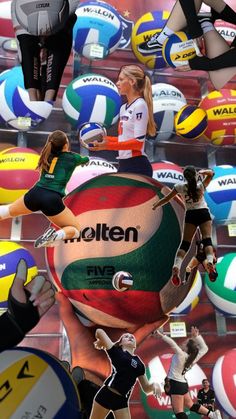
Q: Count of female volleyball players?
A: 5